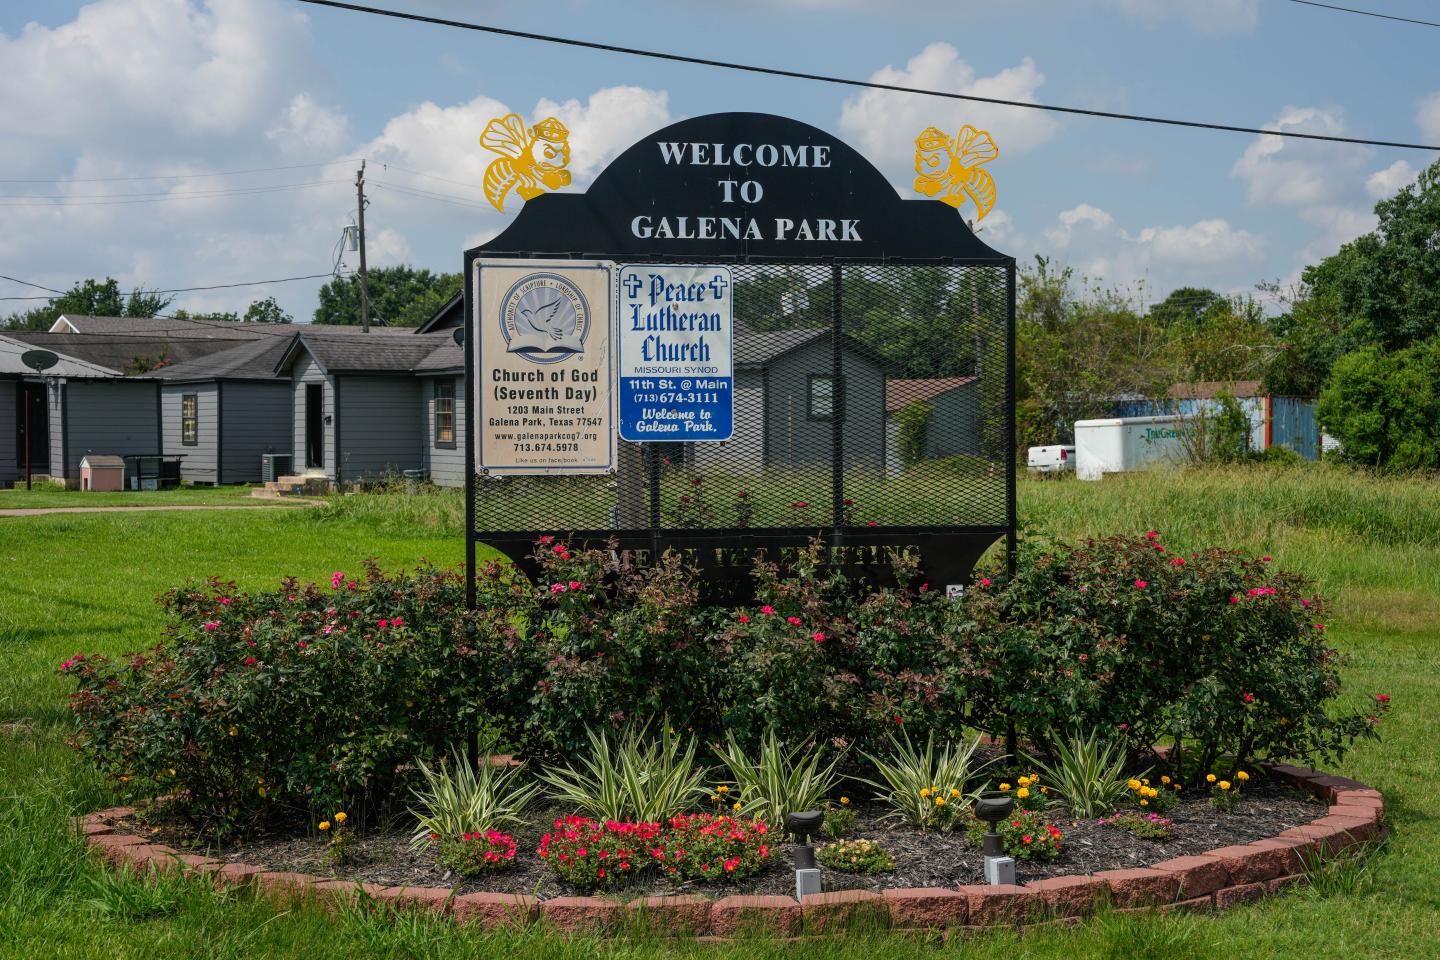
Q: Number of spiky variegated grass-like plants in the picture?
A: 5